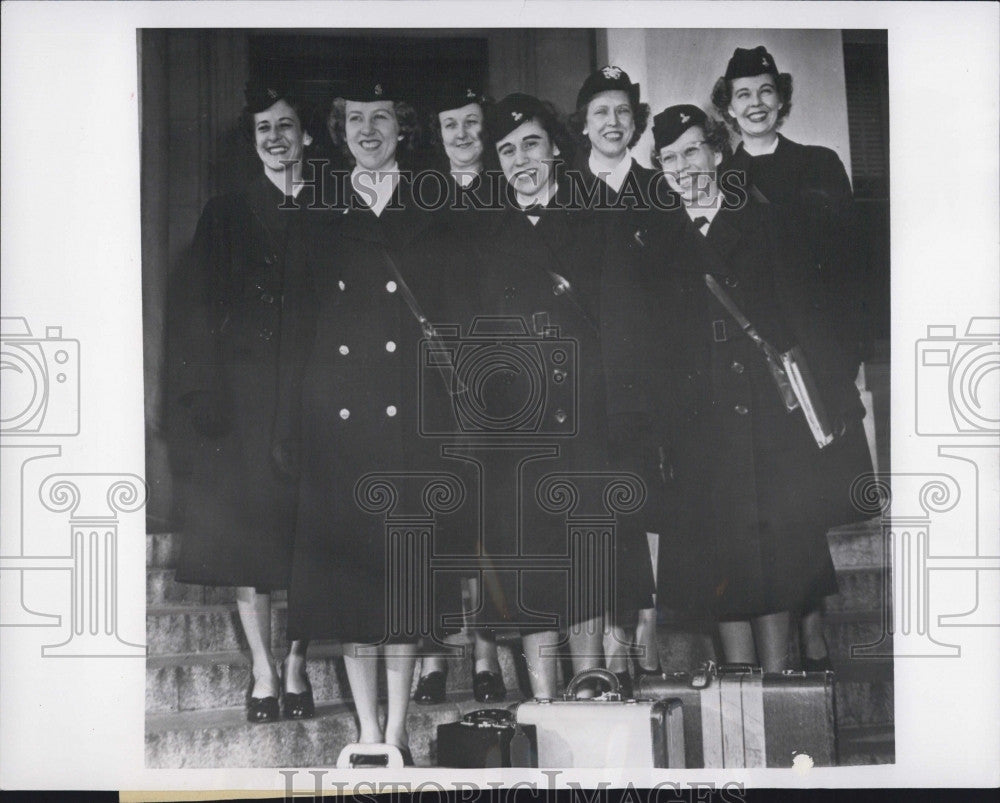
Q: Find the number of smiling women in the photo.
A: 7